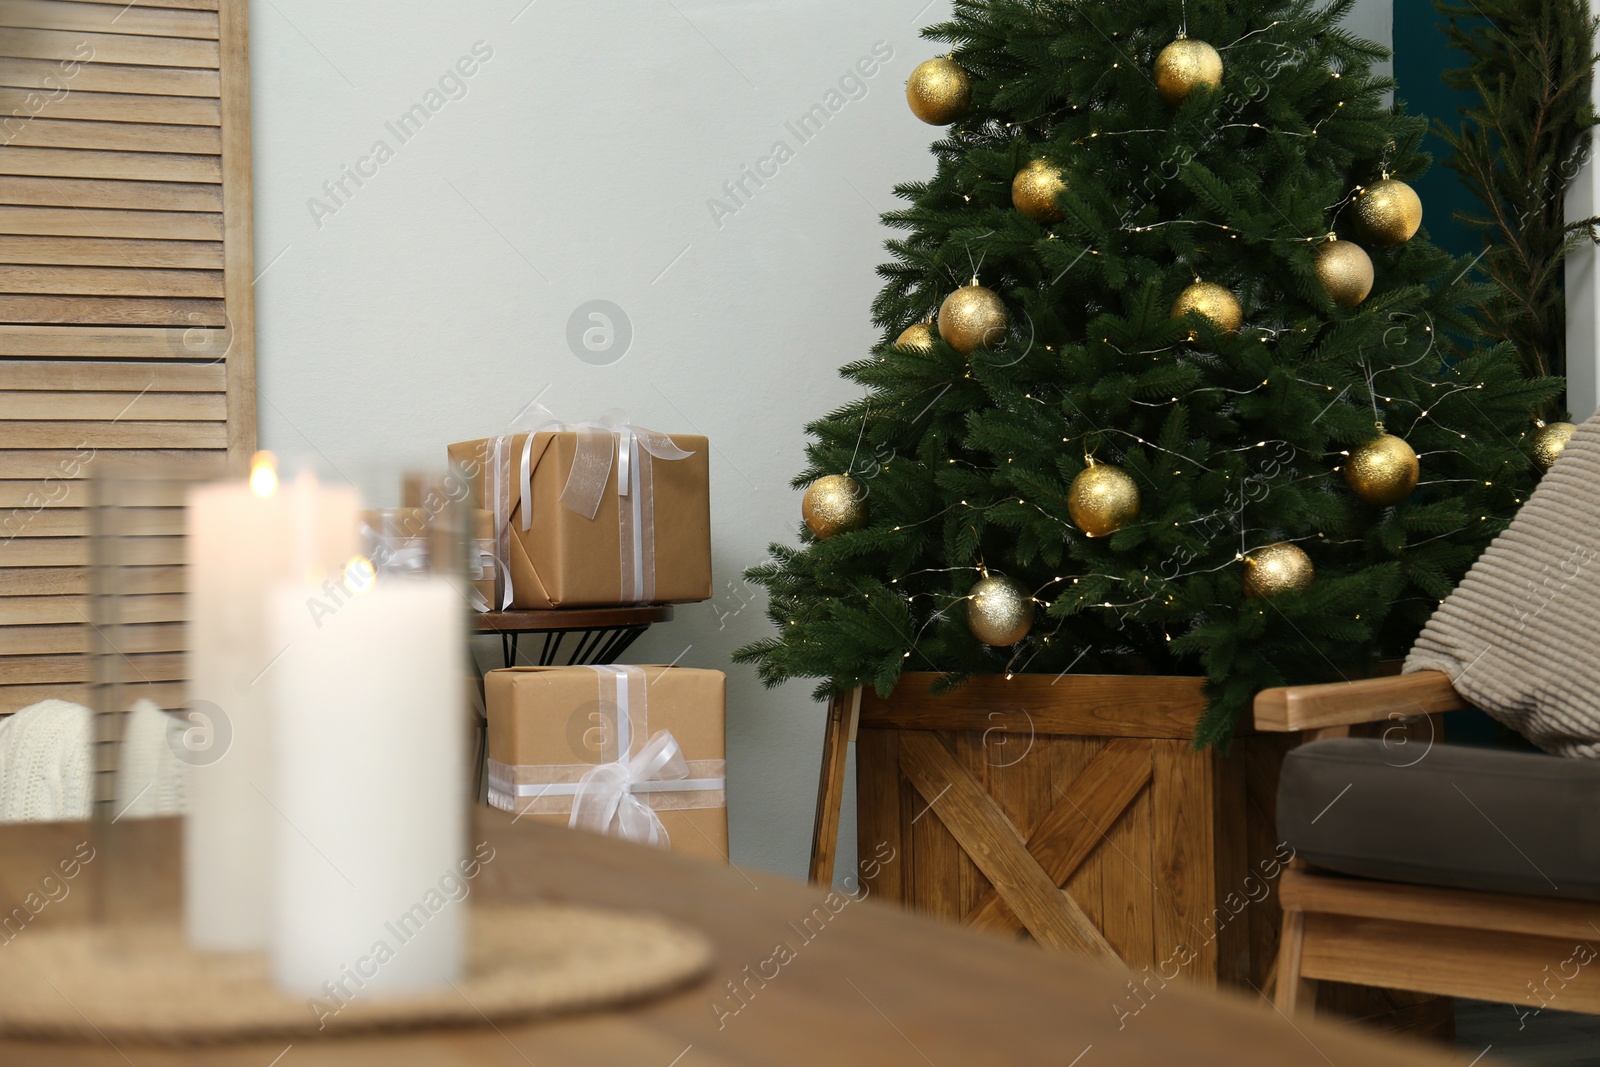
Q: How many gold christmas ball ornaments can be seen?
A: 14